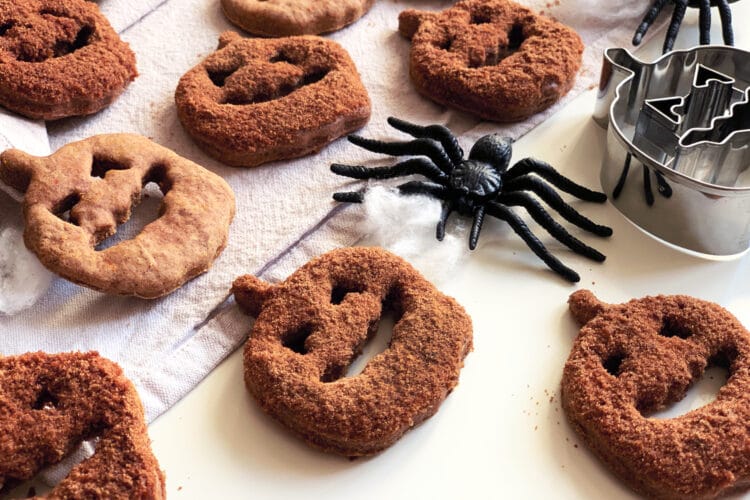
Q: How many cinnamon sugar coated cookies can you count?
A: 6